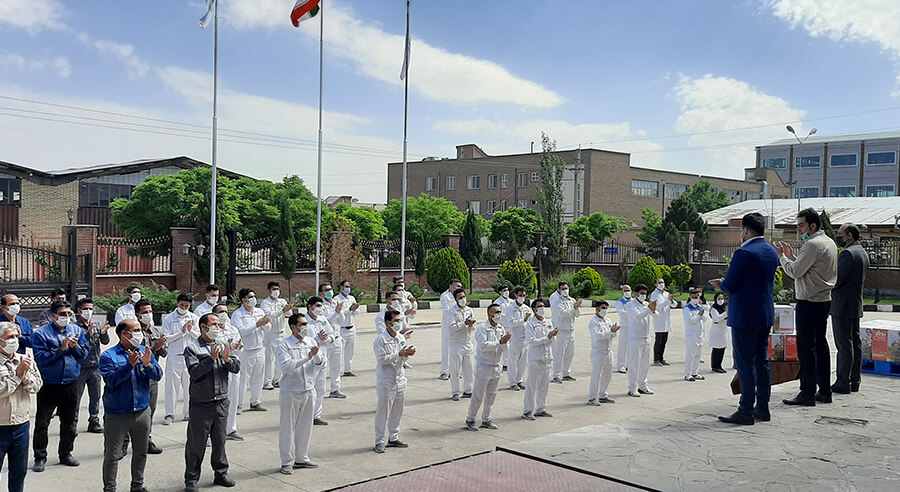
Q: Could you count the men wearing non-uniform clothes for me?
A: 11